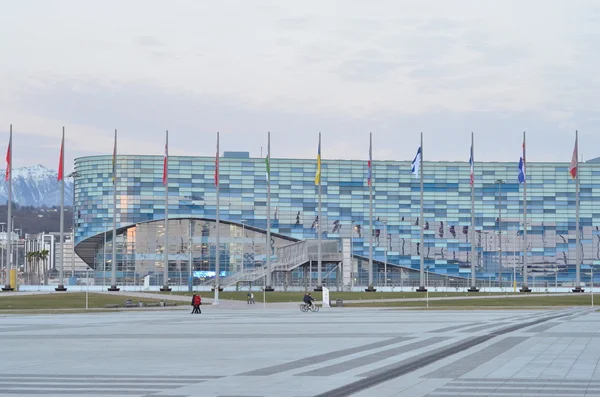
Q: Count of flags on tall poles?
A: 12